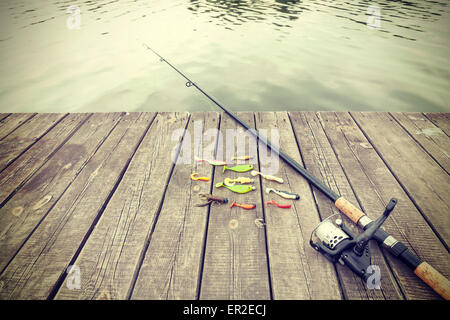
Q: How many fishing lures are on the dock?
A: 11